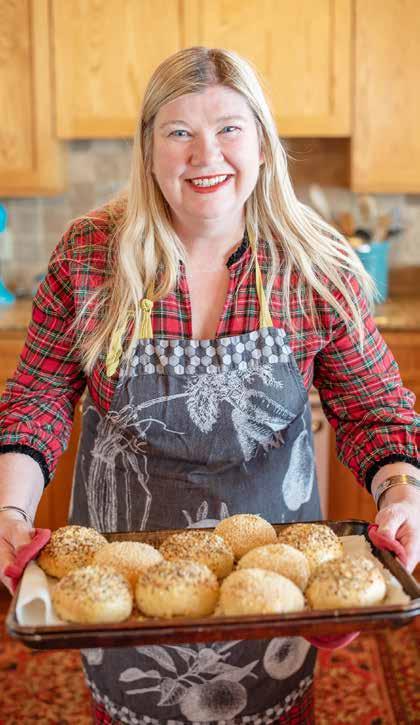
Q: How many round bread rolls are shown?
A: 10